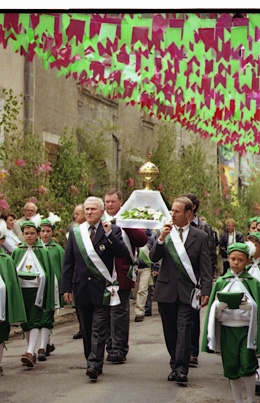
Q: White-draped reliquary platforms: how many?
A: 1